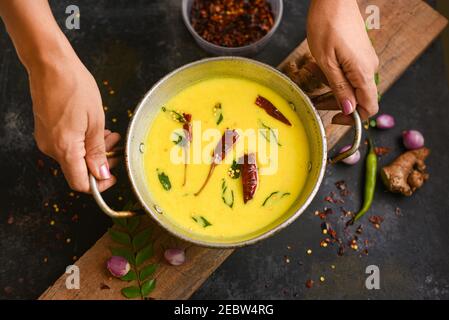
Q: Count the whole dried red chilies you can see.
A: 4